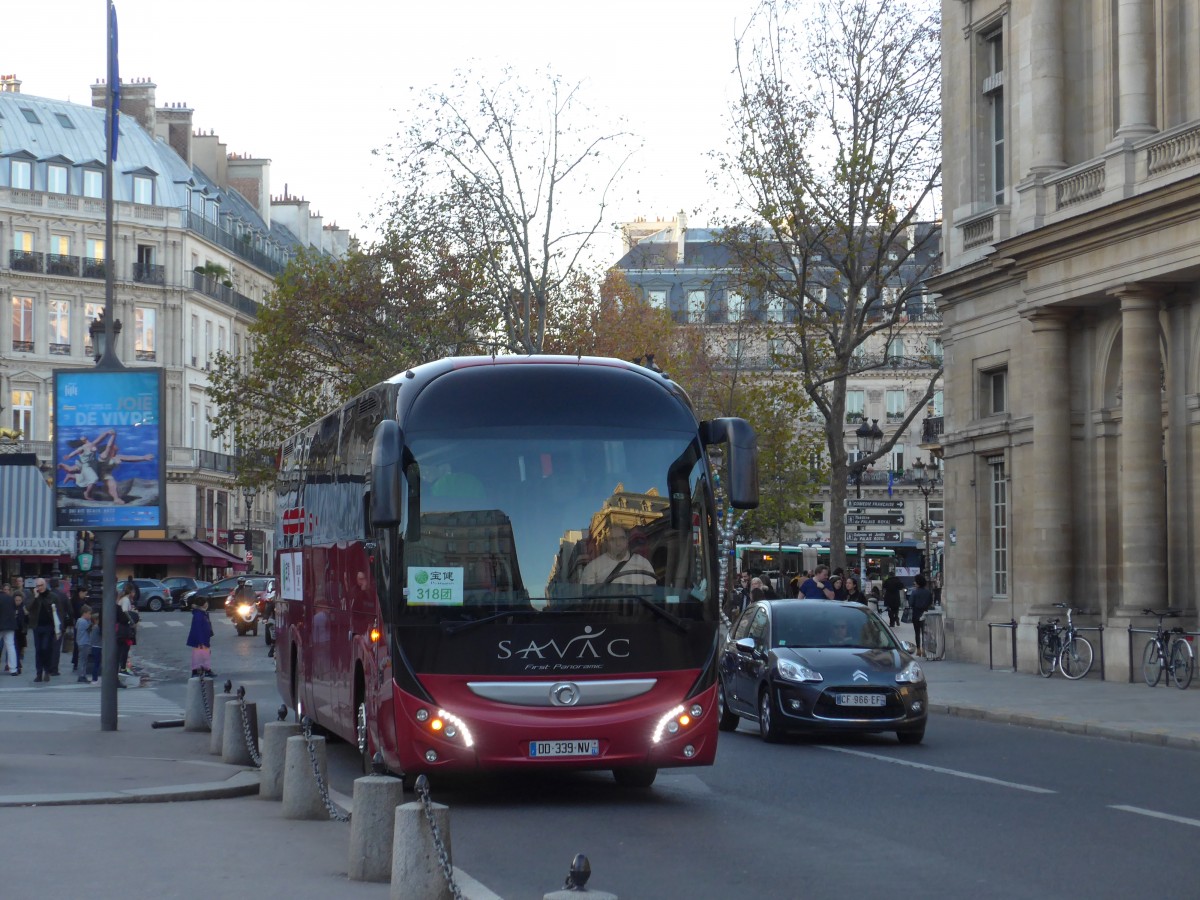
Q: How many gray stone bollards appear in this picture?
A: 8